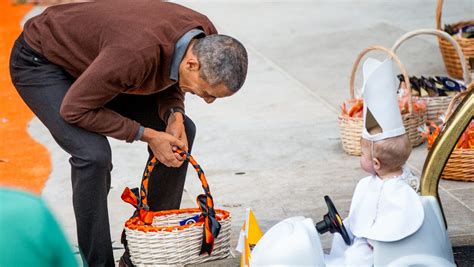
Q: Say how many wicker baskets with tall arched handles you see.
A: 5